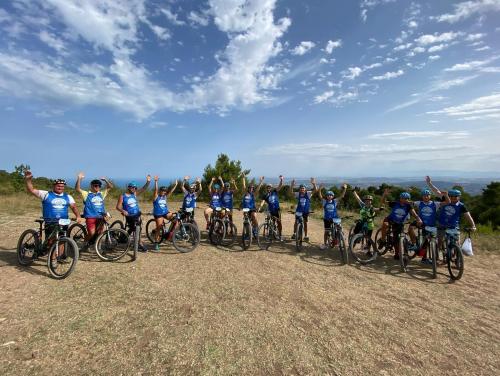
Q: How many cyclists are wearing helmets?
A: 15